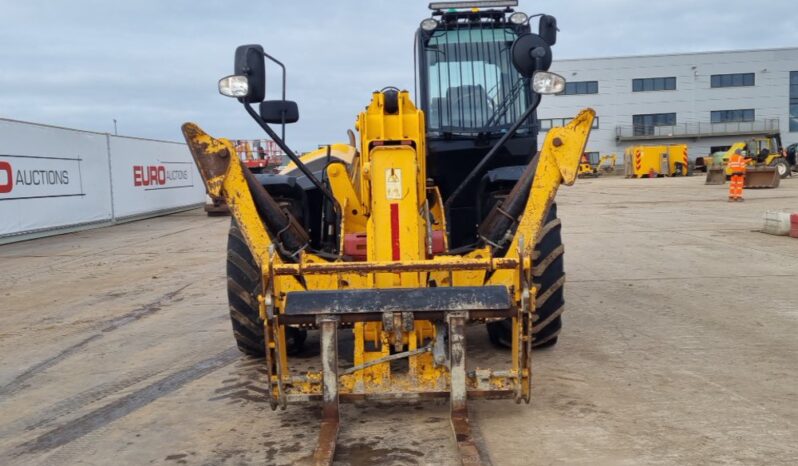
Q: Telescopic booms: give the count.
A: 1